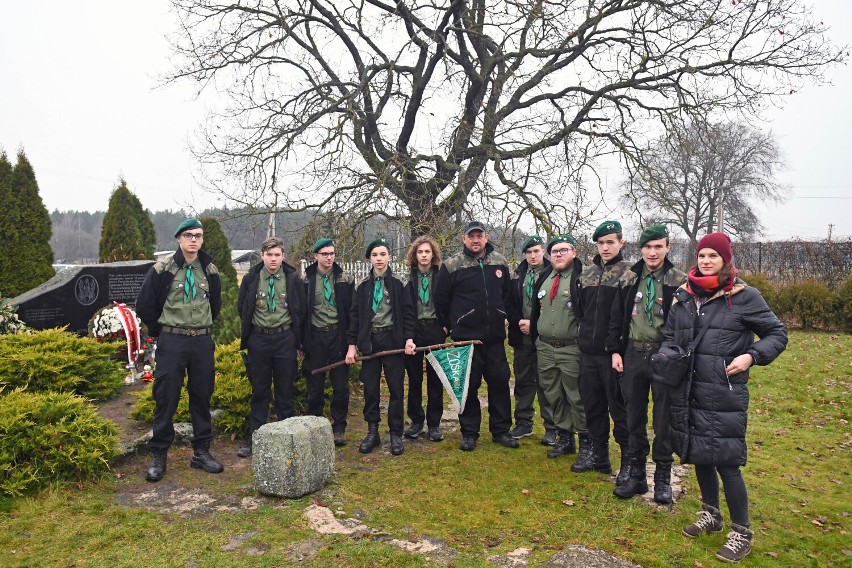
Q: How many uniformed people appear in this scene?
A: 10